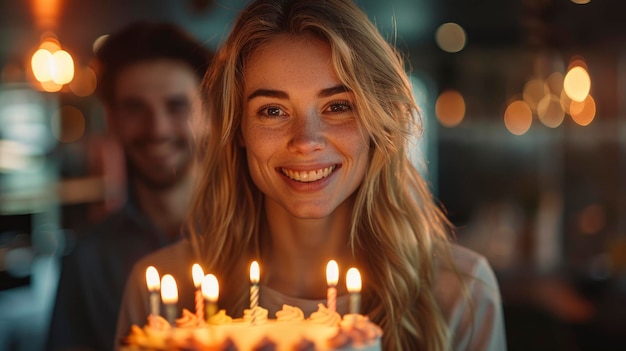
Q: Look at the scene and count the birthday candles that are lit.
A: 7